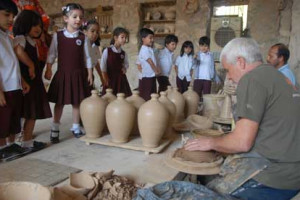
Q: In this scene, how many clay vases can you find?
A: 9